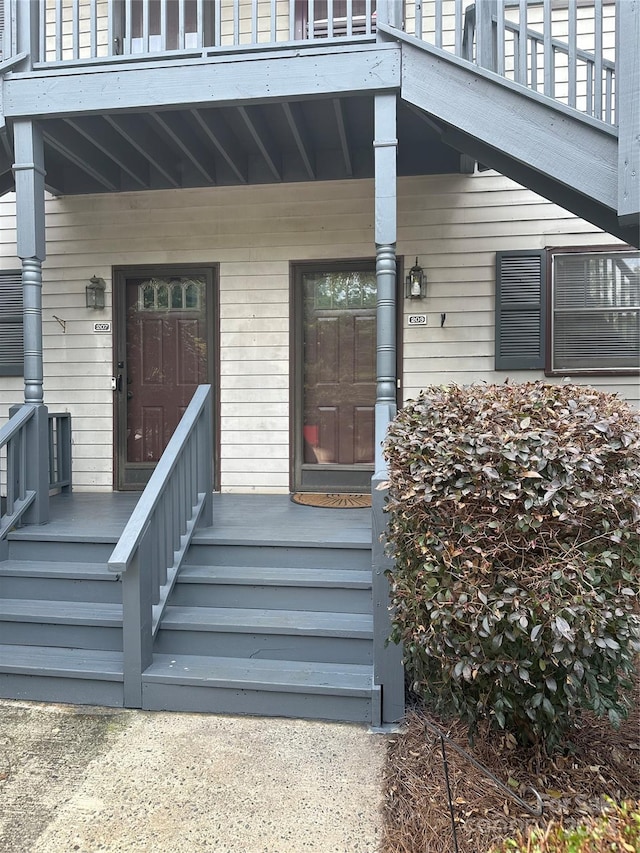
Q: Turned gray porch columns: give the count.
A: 2